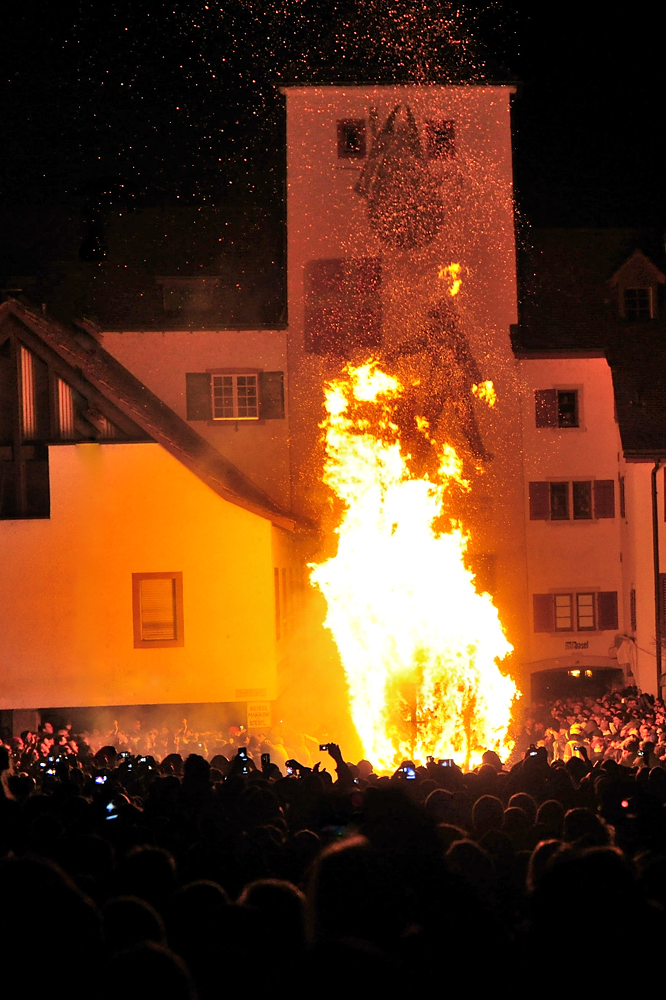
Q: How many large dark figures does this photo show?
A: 2